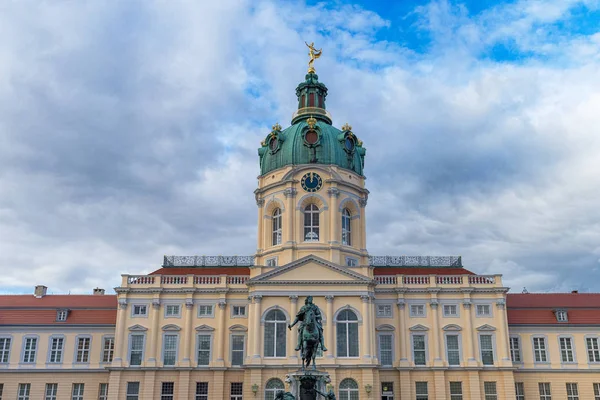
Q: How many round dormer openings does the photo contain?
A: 3